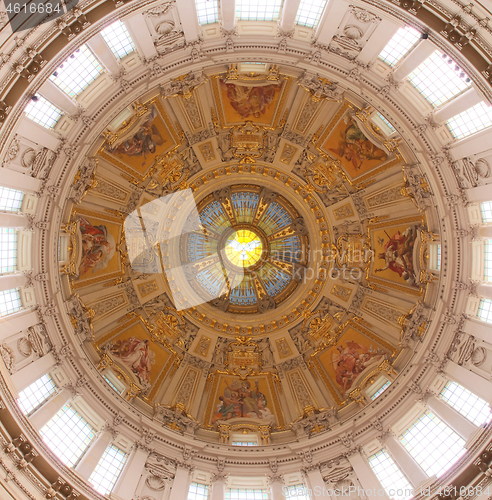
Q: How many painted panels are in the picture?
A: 8